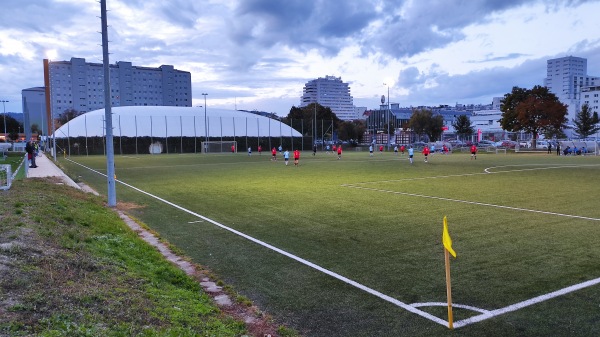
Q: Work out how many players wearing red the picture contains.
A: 11